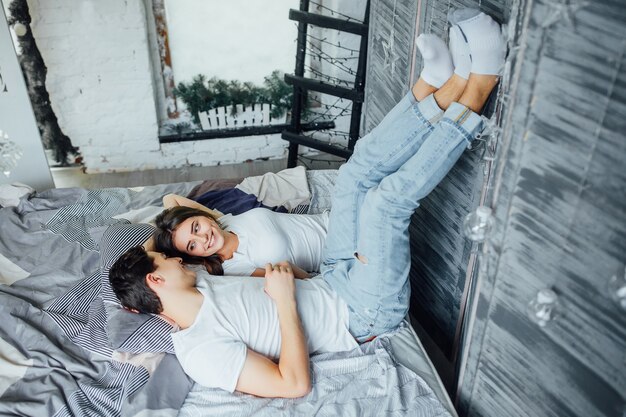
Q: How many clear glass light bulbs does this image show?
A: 3